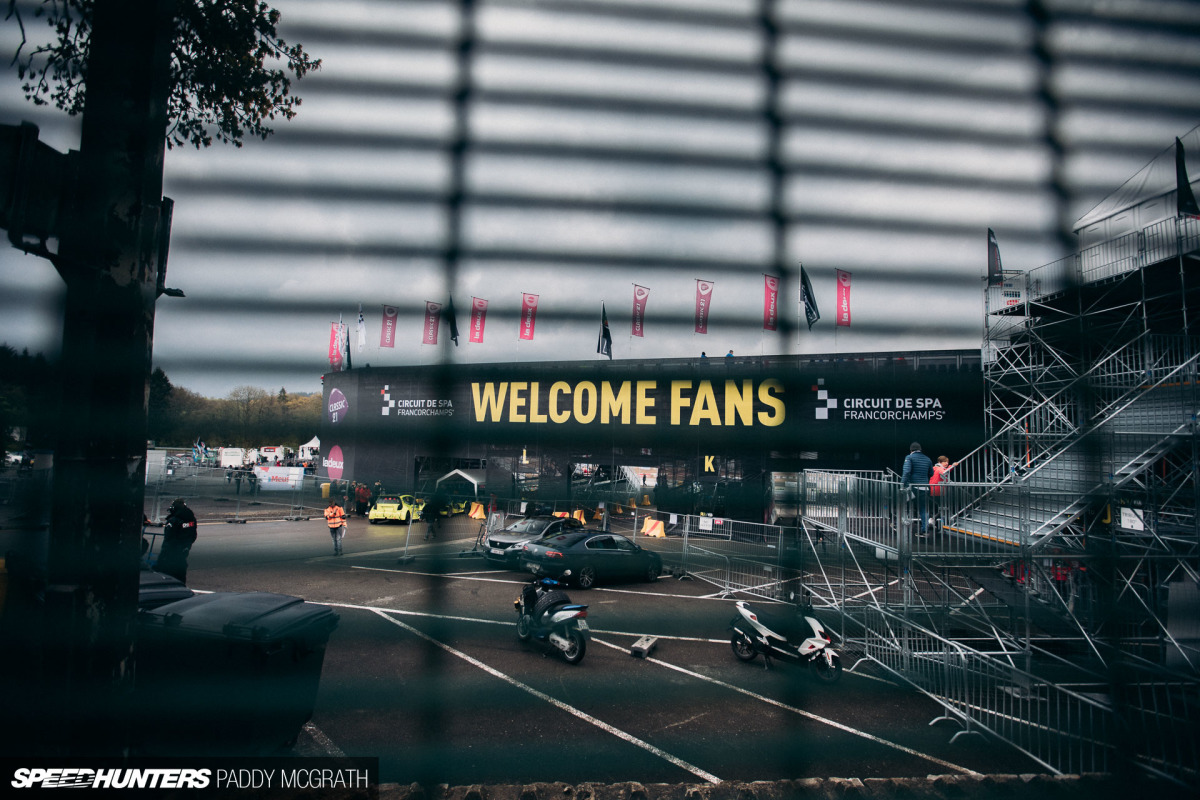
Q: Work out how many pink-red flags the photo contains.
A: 9